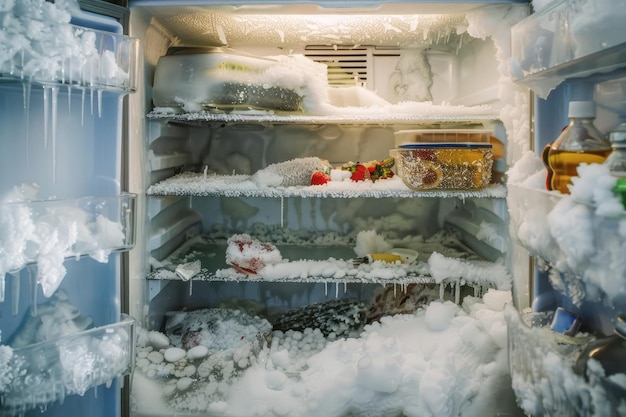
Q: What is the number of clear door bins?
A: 6